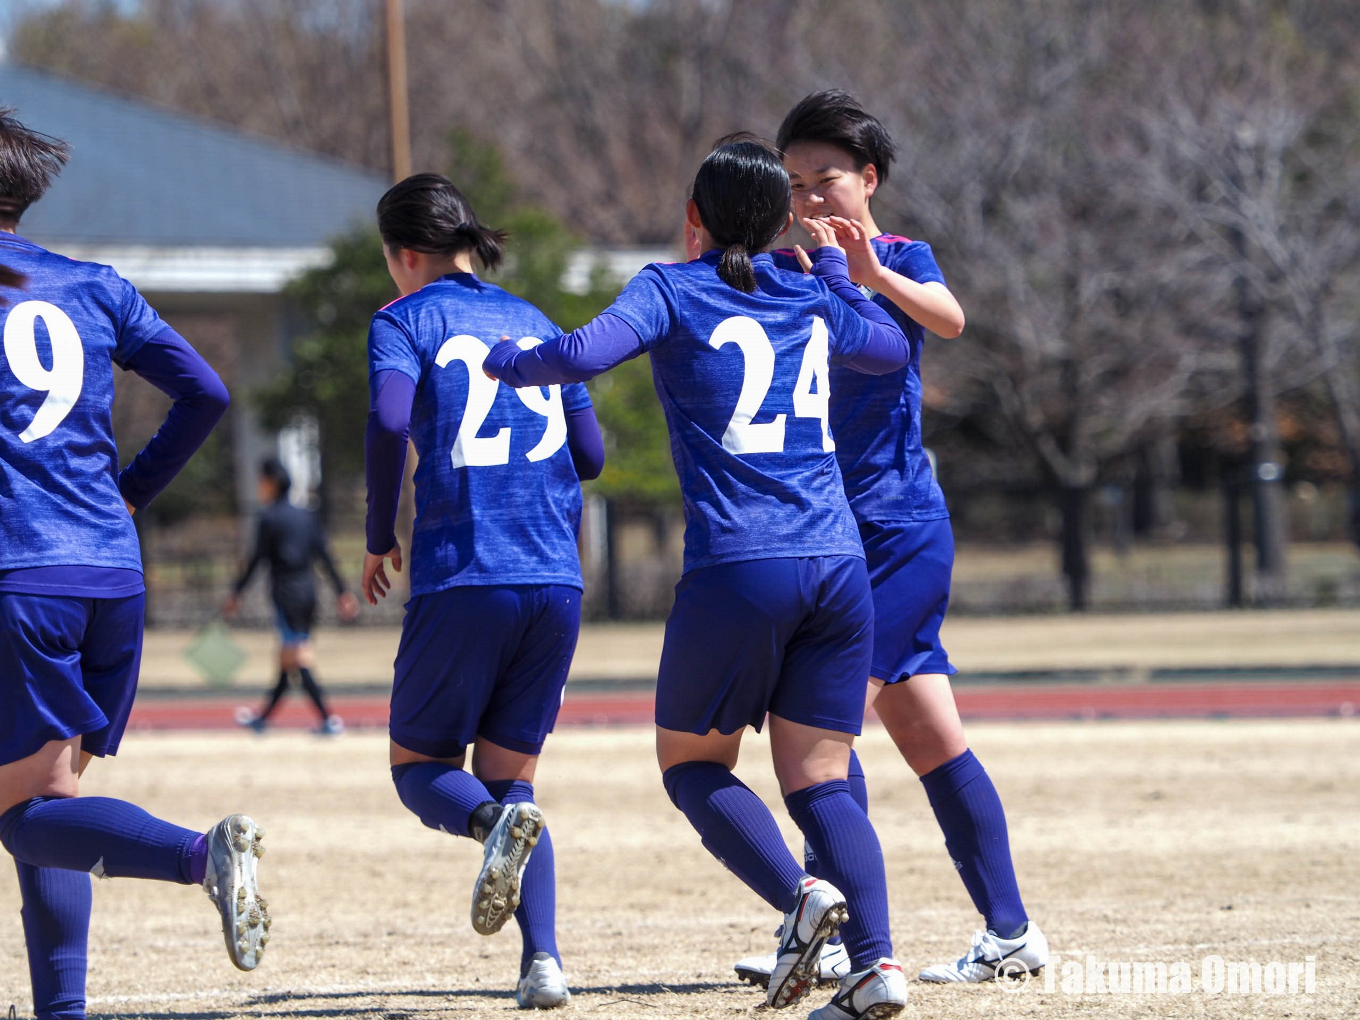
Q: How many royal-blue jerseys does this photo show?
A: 4